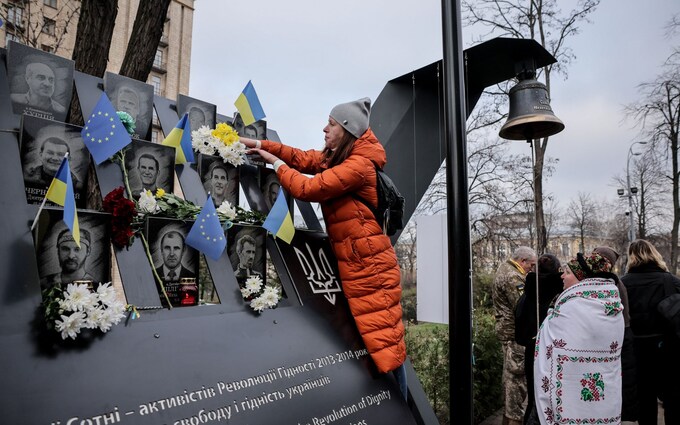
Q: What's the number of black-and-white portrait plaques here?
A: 11